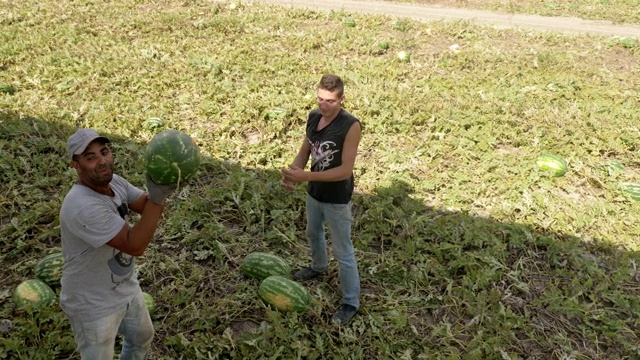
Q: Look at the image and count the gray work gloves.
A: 1